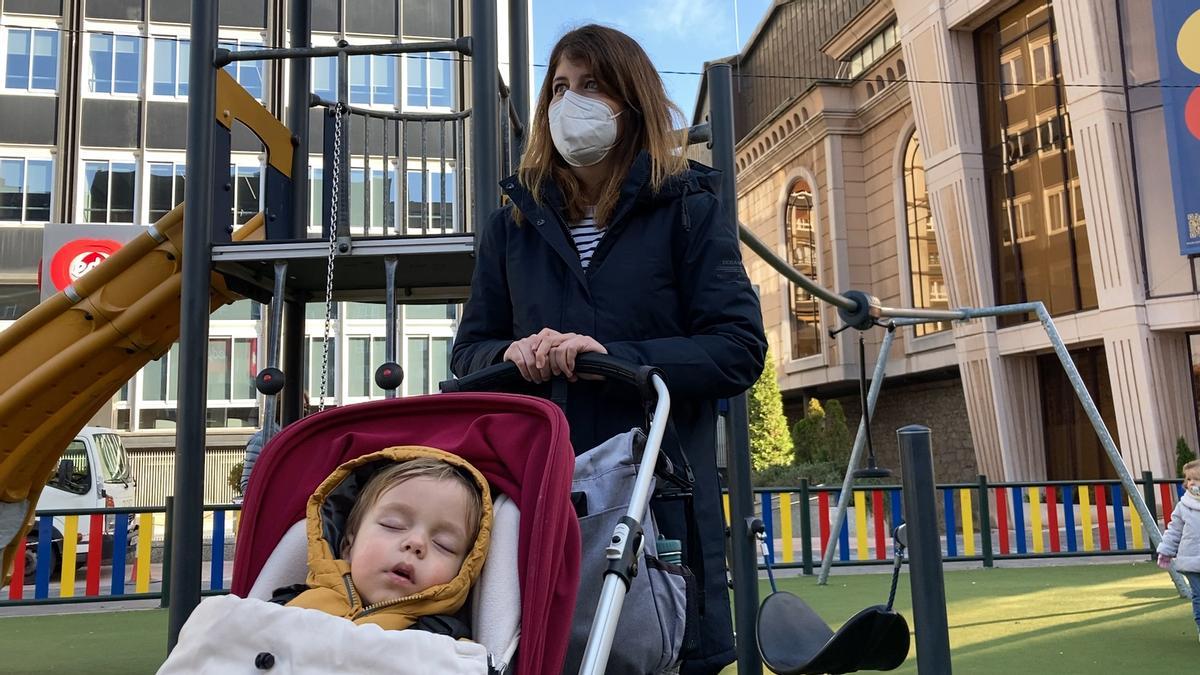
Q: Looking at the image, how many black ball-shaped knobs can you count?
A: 2